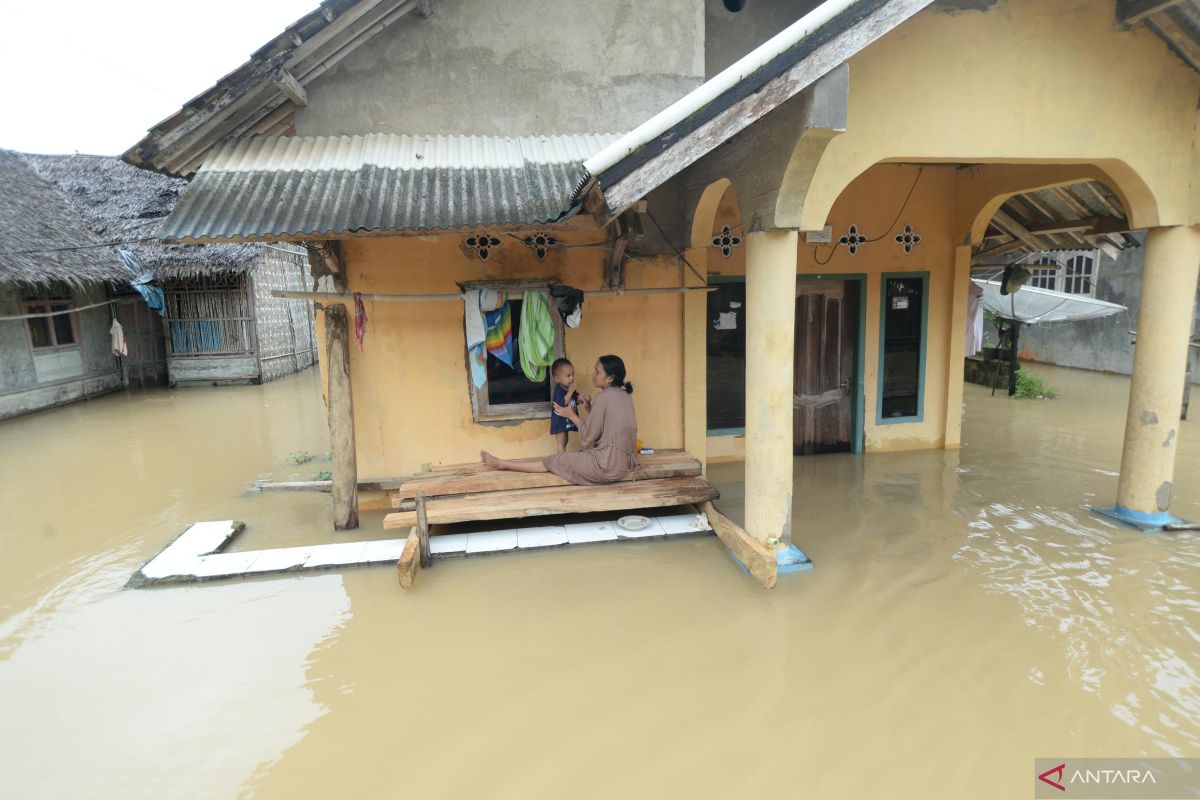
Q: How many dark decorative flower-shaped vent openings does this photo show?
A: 5